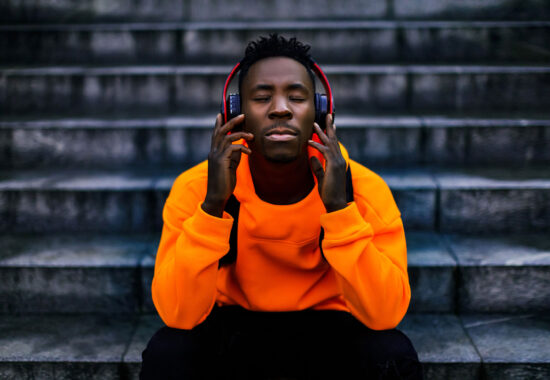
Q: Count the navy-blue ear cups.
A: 2